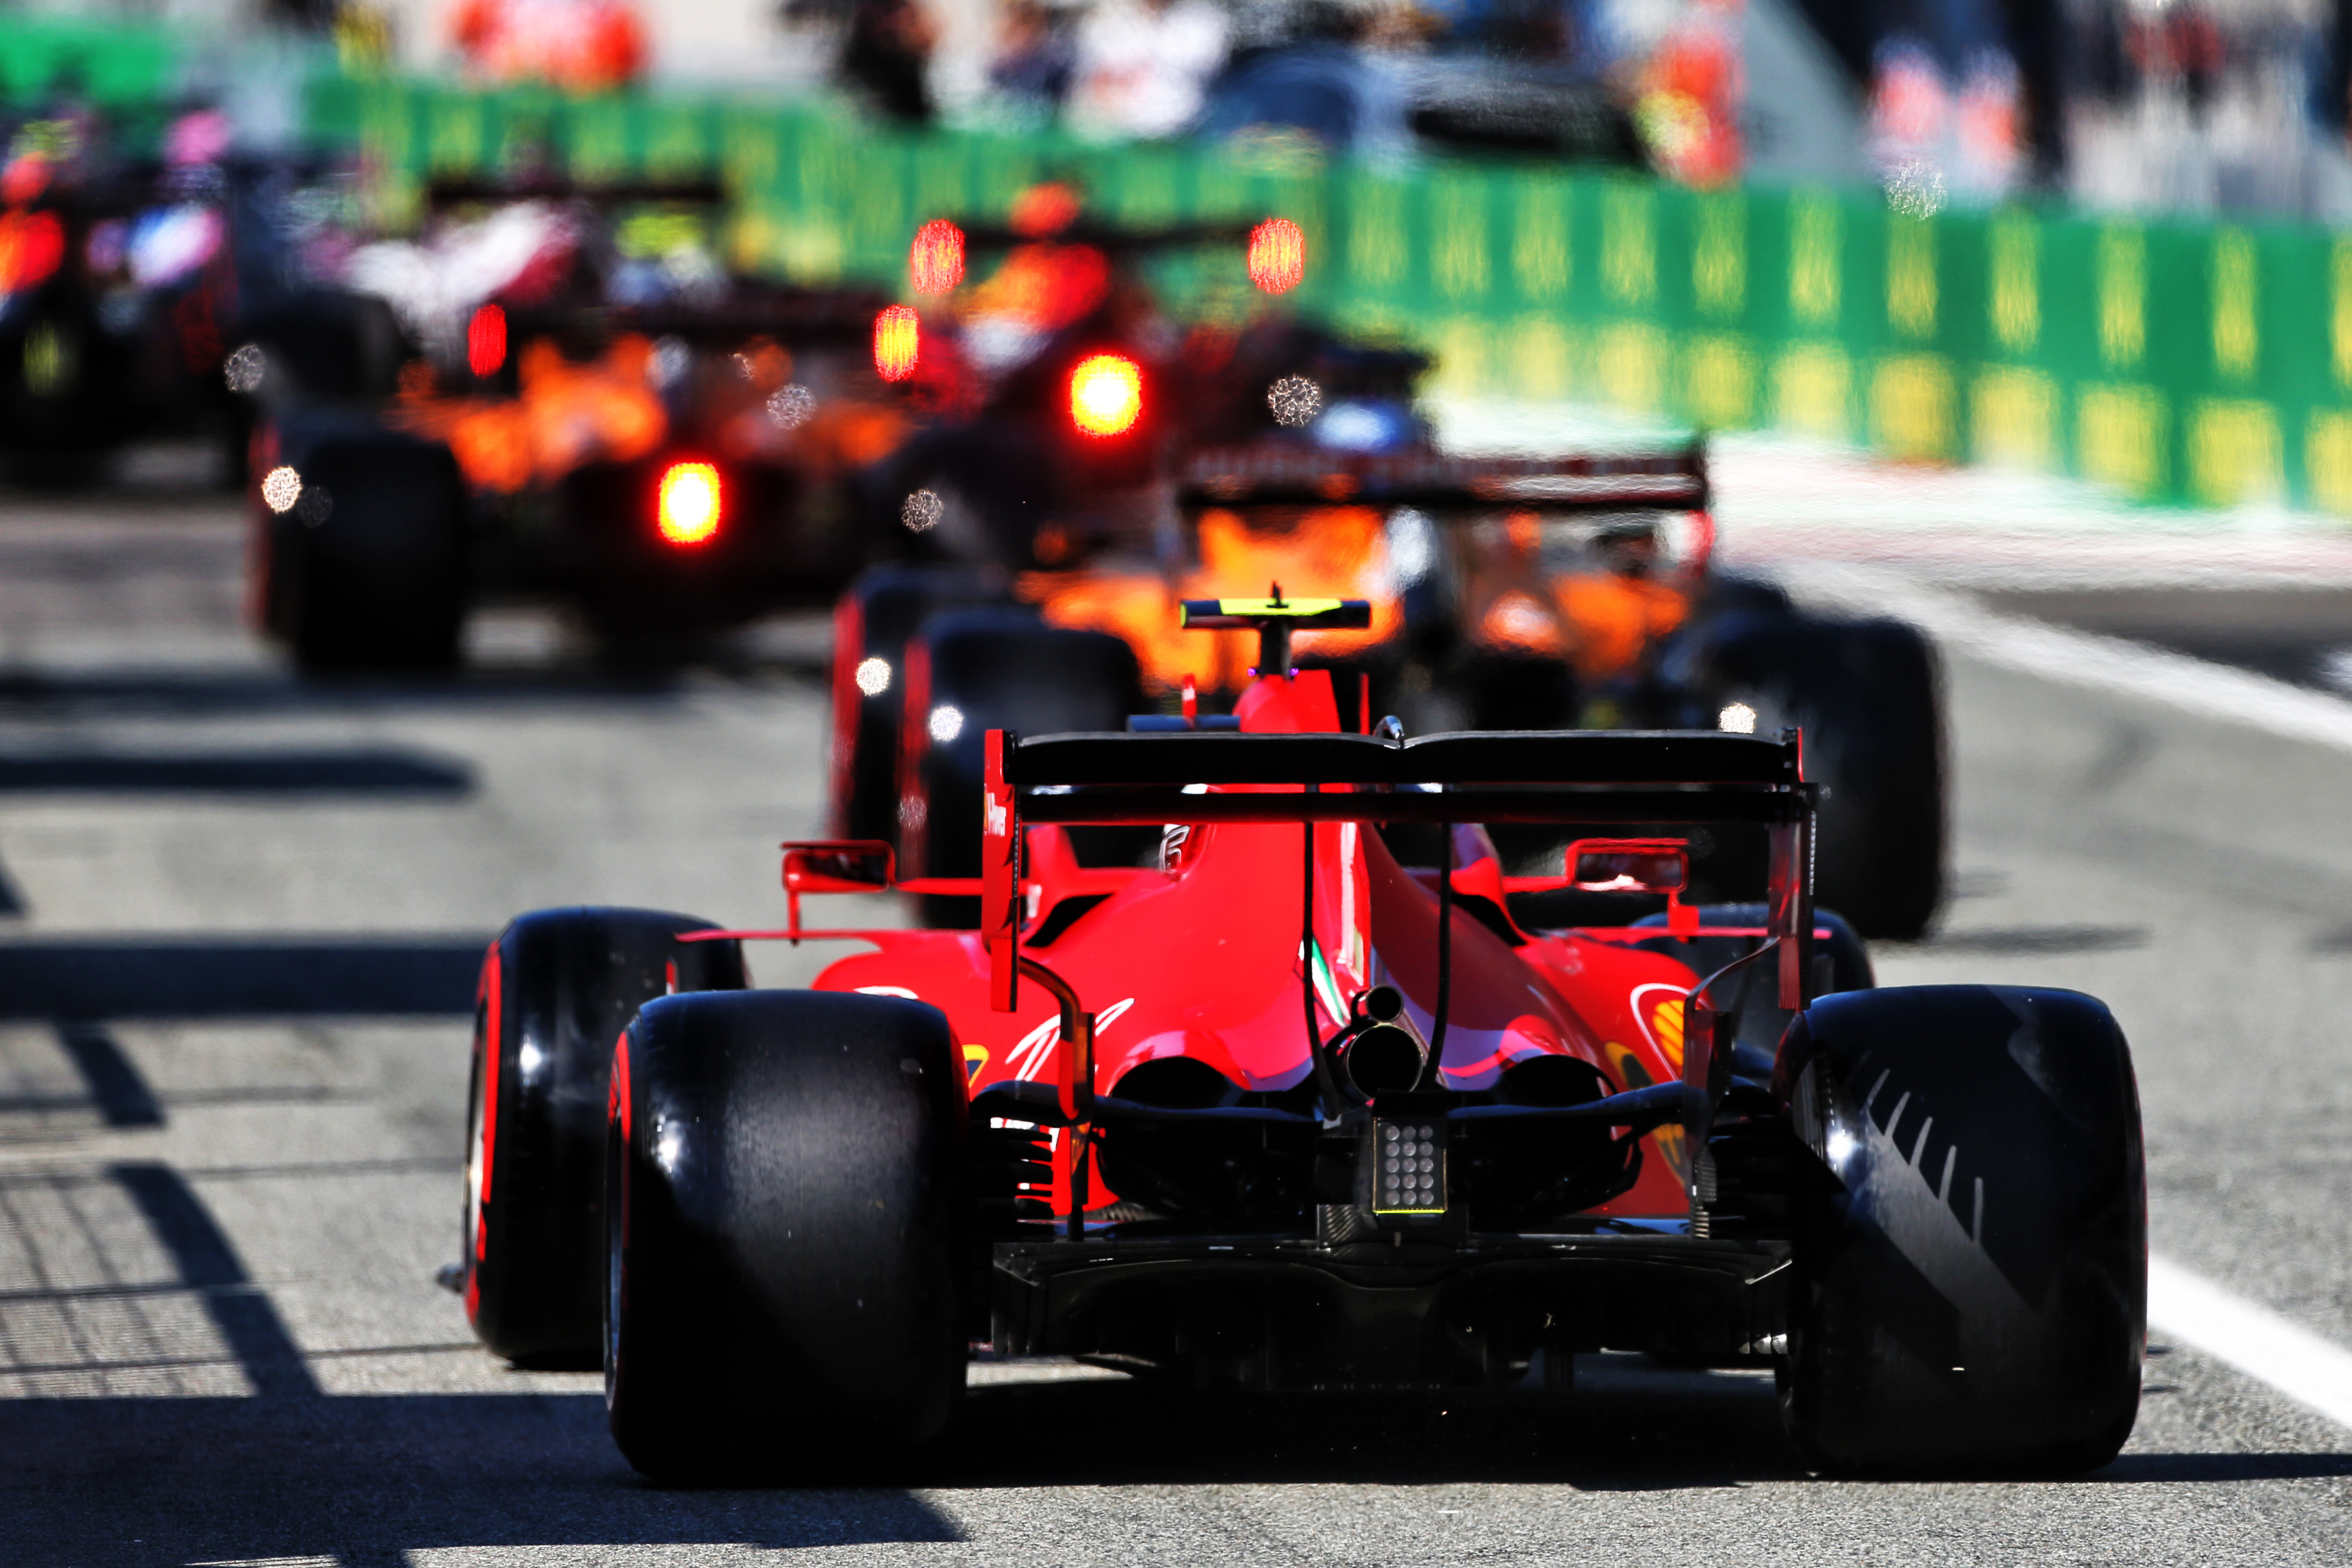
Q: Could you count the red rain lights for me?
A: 6